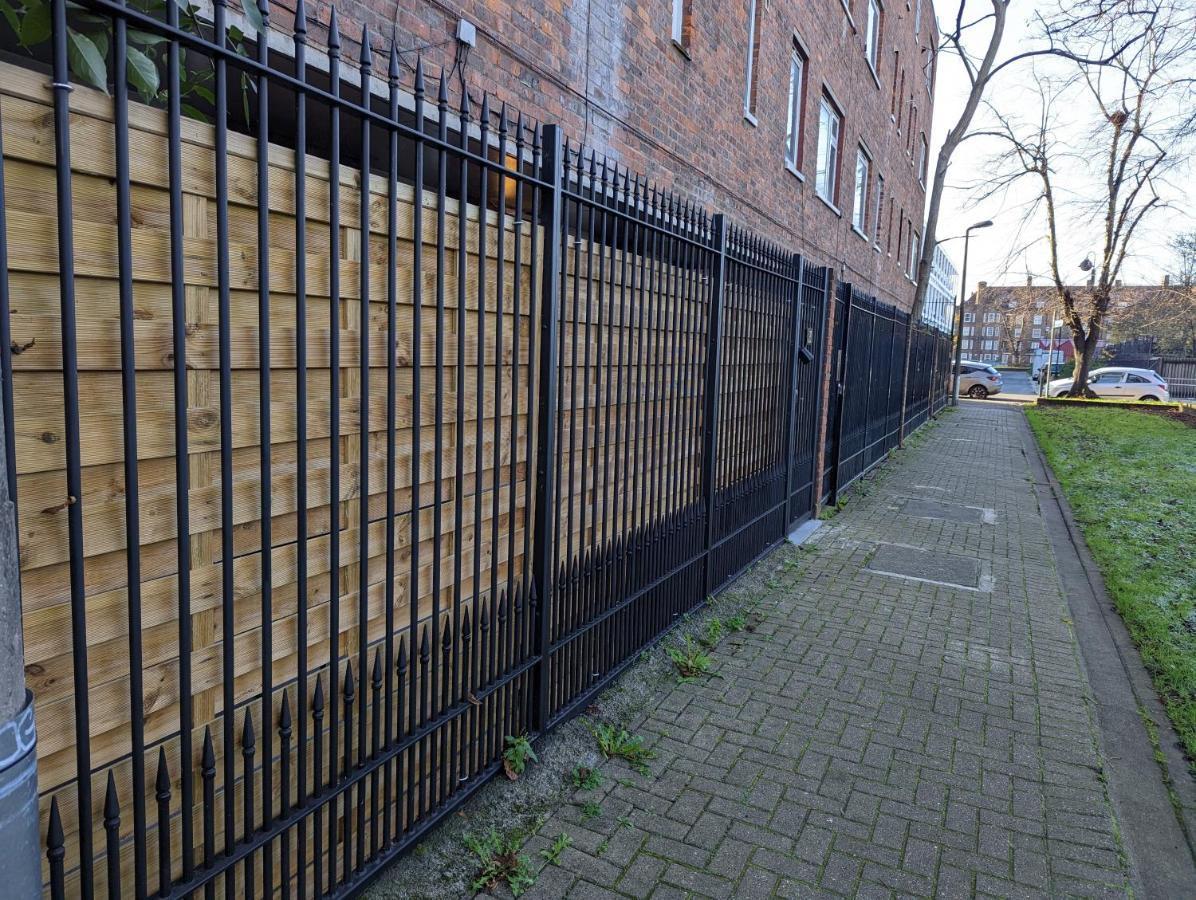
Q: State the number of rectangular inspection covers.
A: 2